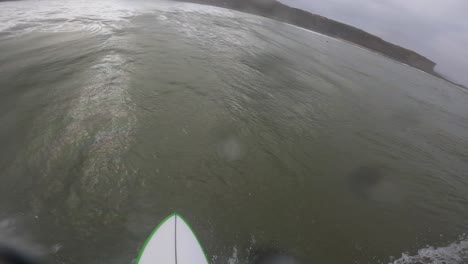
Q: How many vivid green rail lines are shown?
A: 2